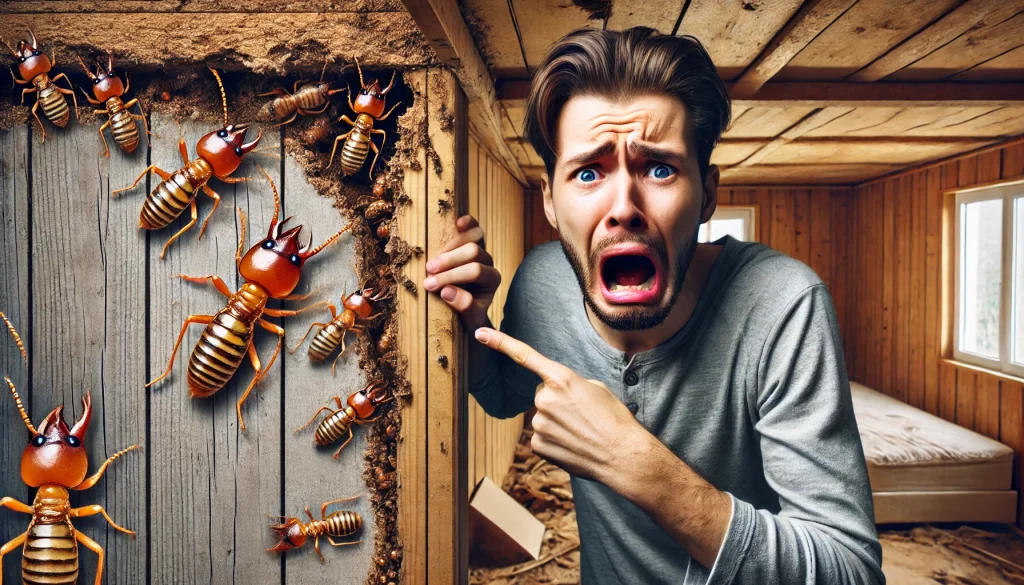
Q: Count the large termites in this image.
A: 3